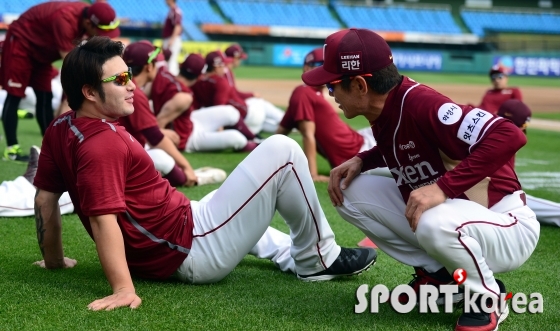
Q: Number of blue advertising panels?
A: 3